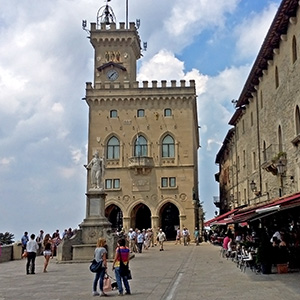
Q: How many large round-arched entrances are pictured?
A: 3